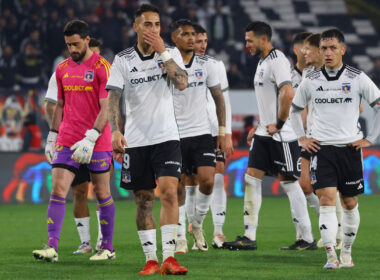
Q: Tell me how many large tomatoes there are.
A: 0